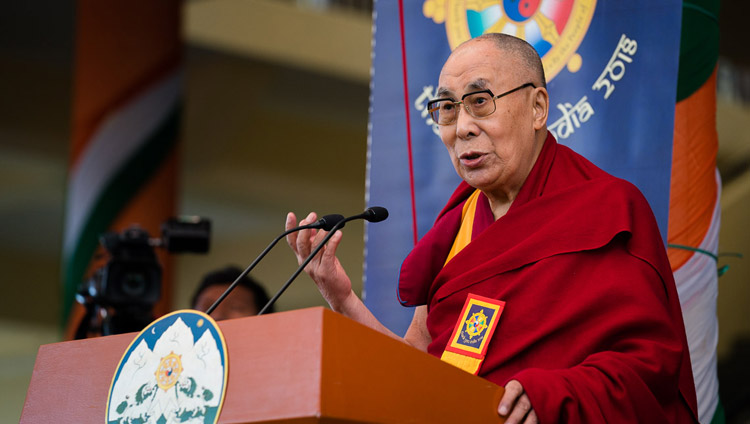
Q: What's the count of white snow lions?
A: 2